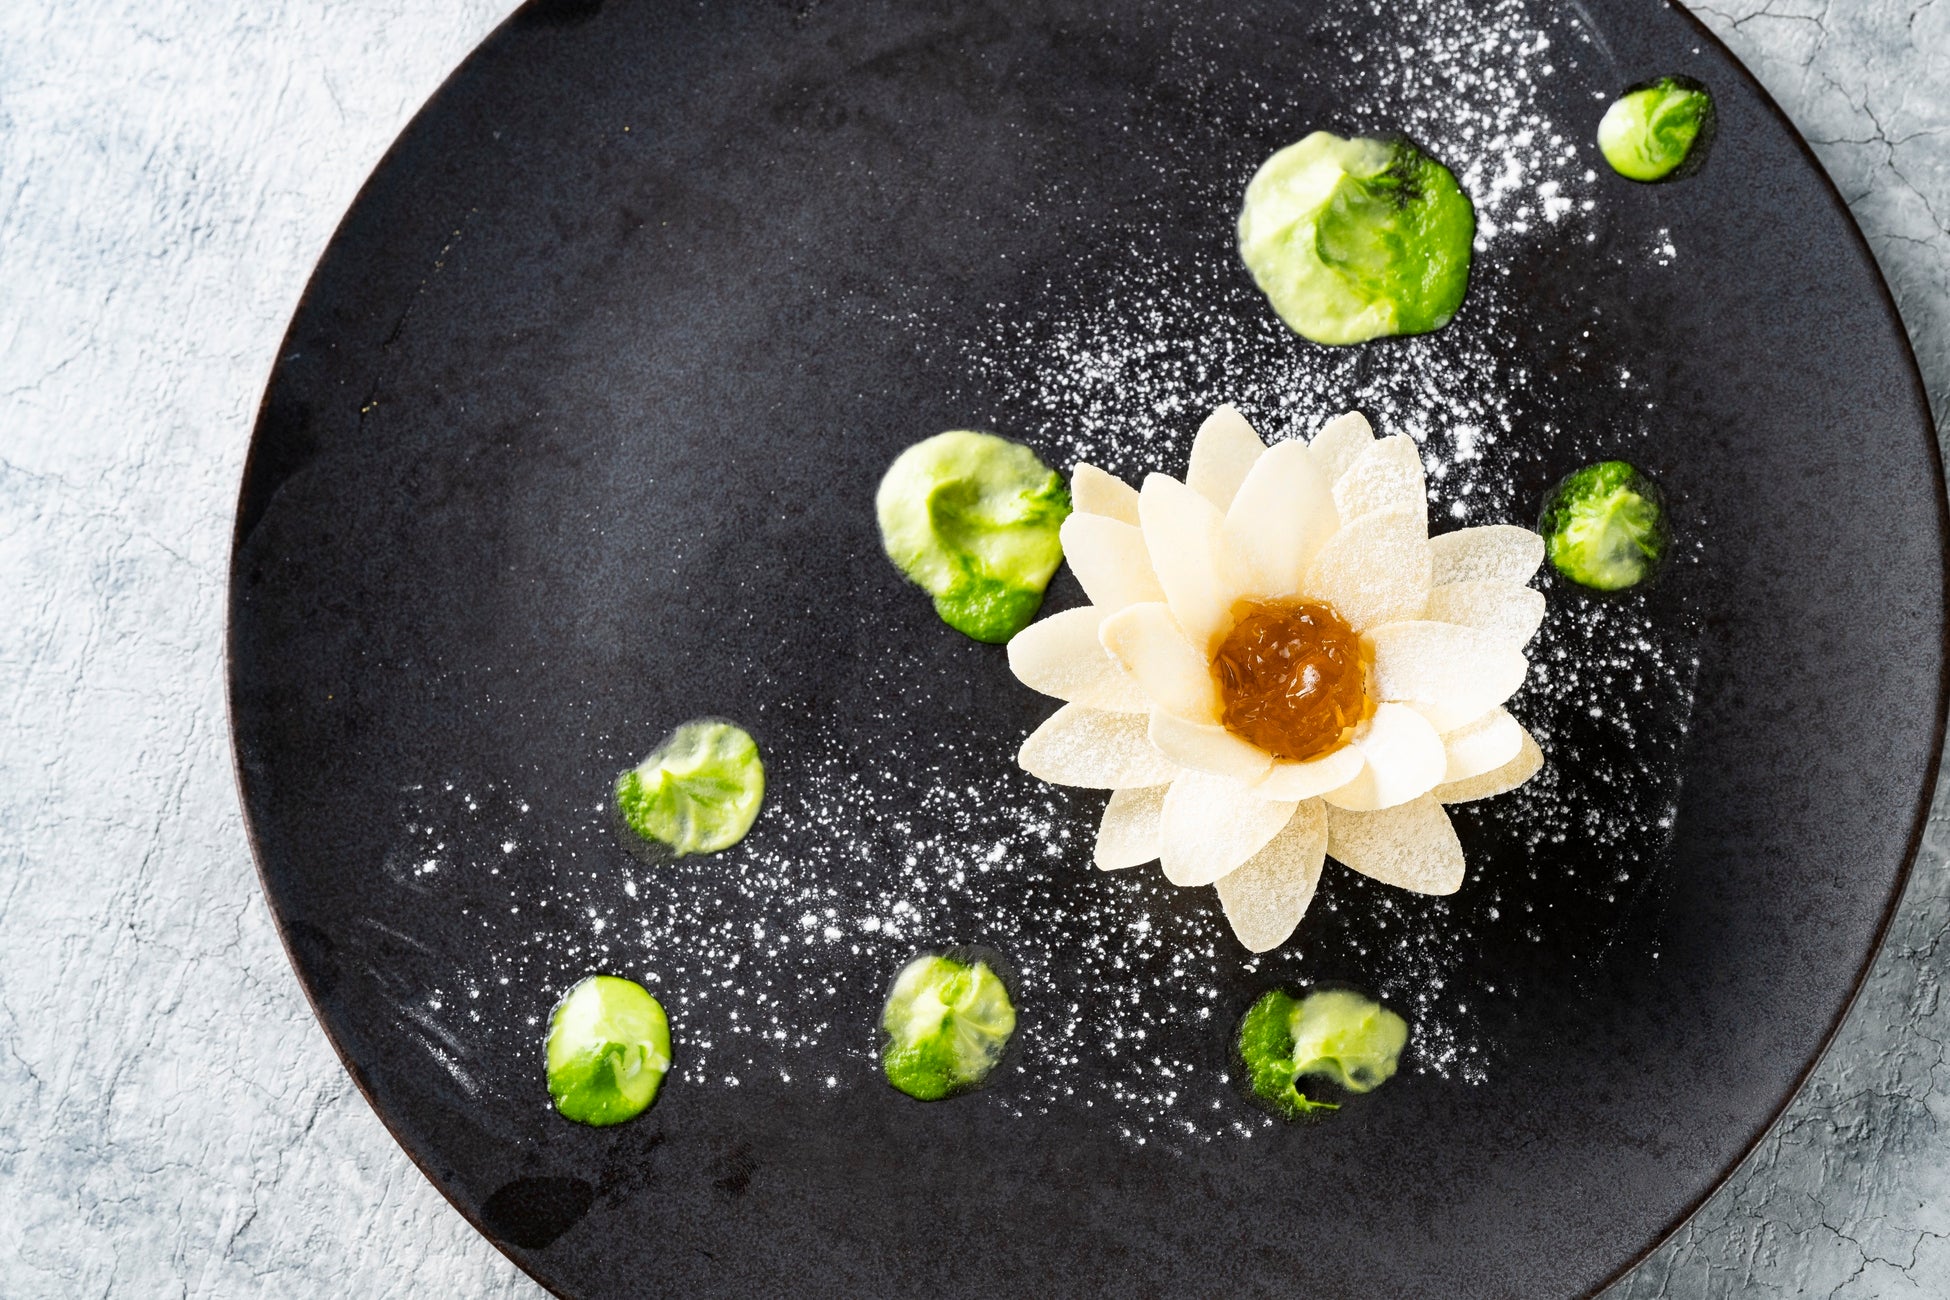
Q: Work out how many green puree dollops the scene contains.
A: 8